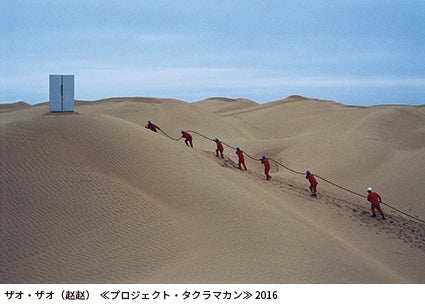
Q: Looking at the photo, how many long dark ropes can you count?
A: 1